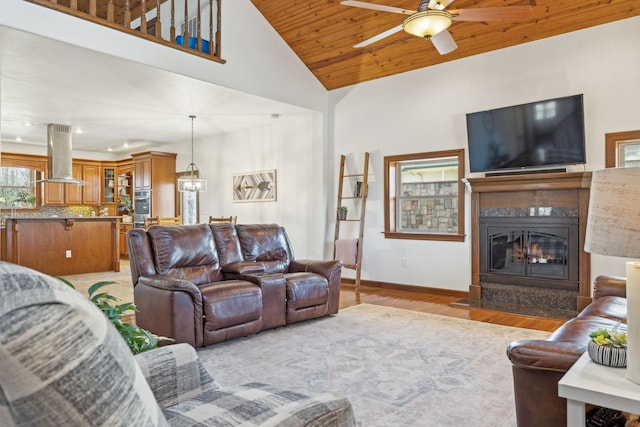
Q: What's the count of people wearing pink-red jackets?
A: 0